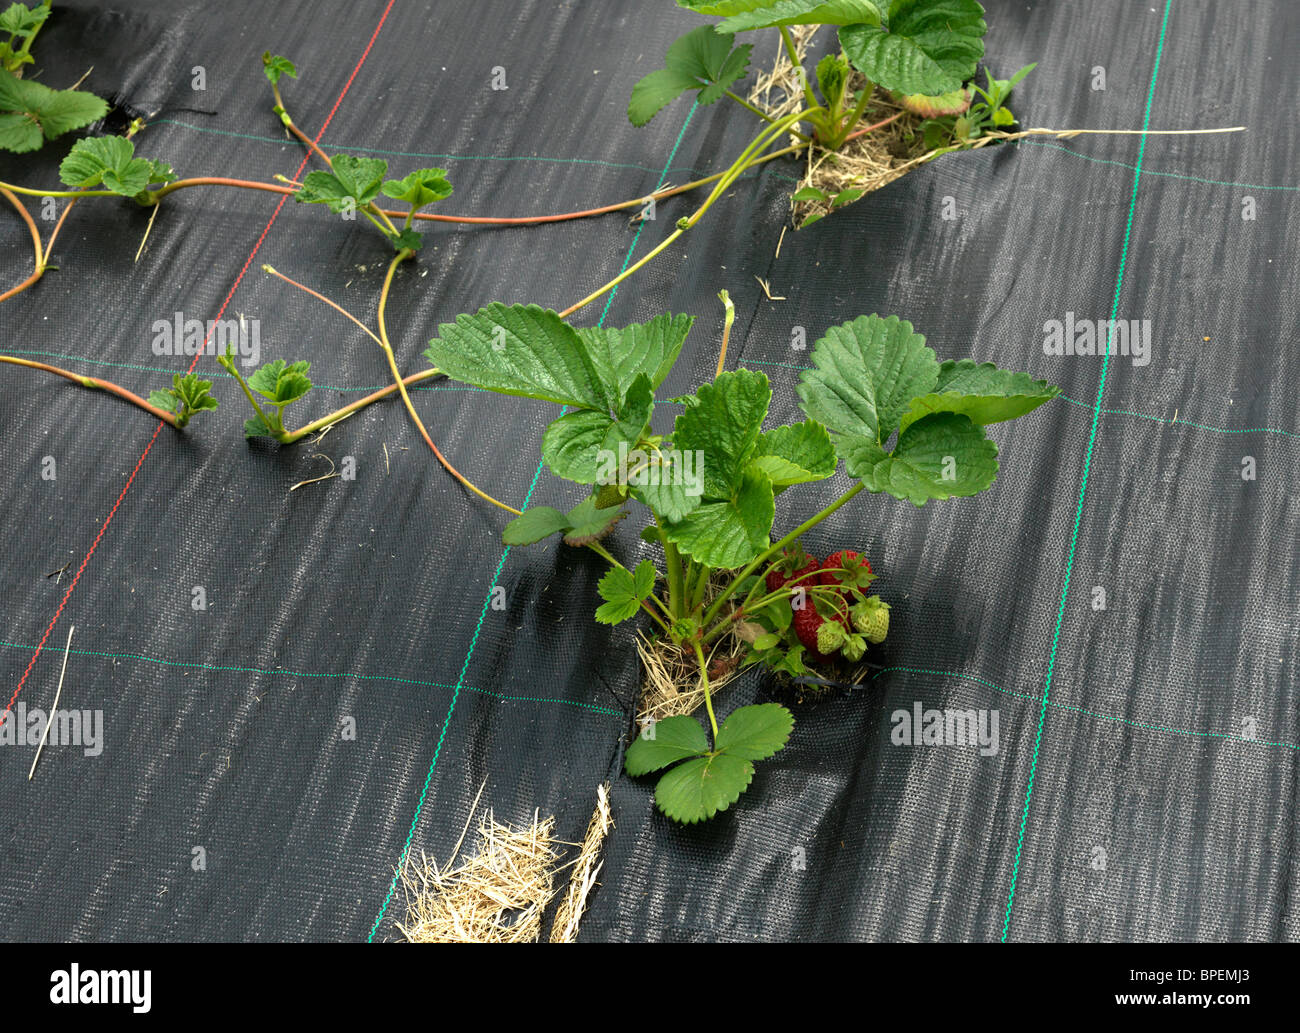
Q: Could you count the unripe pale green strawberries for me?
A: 3